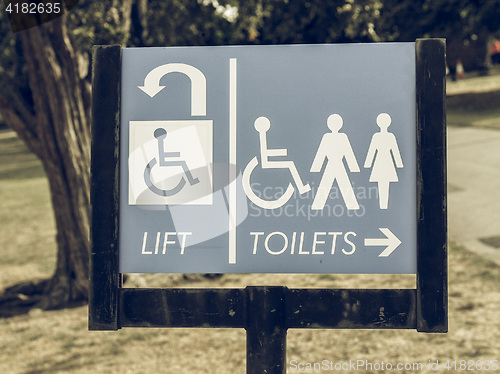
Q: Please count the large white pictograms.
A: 3